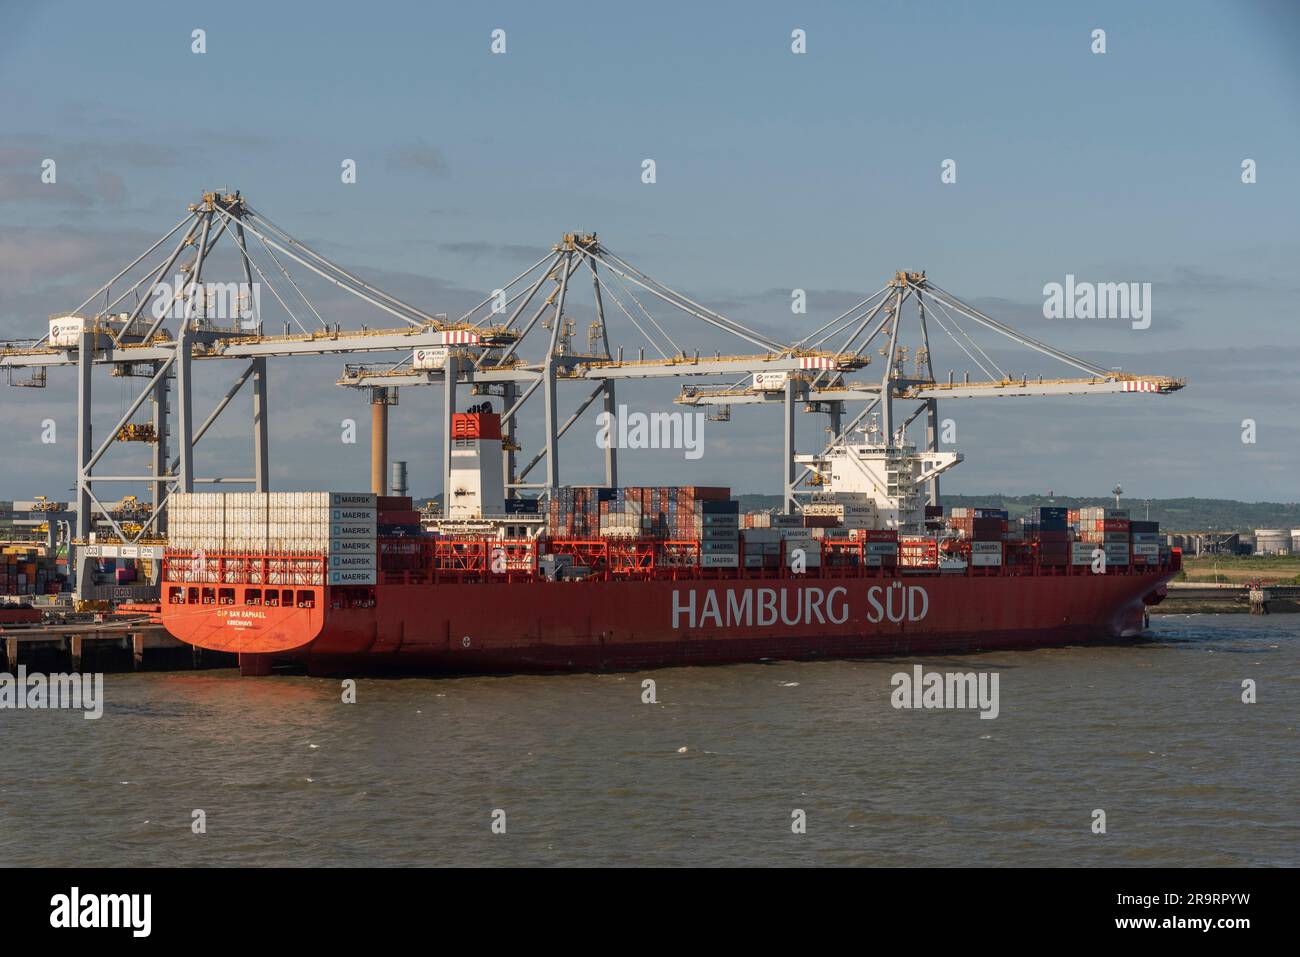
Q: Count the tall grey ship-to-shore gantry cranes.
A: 3